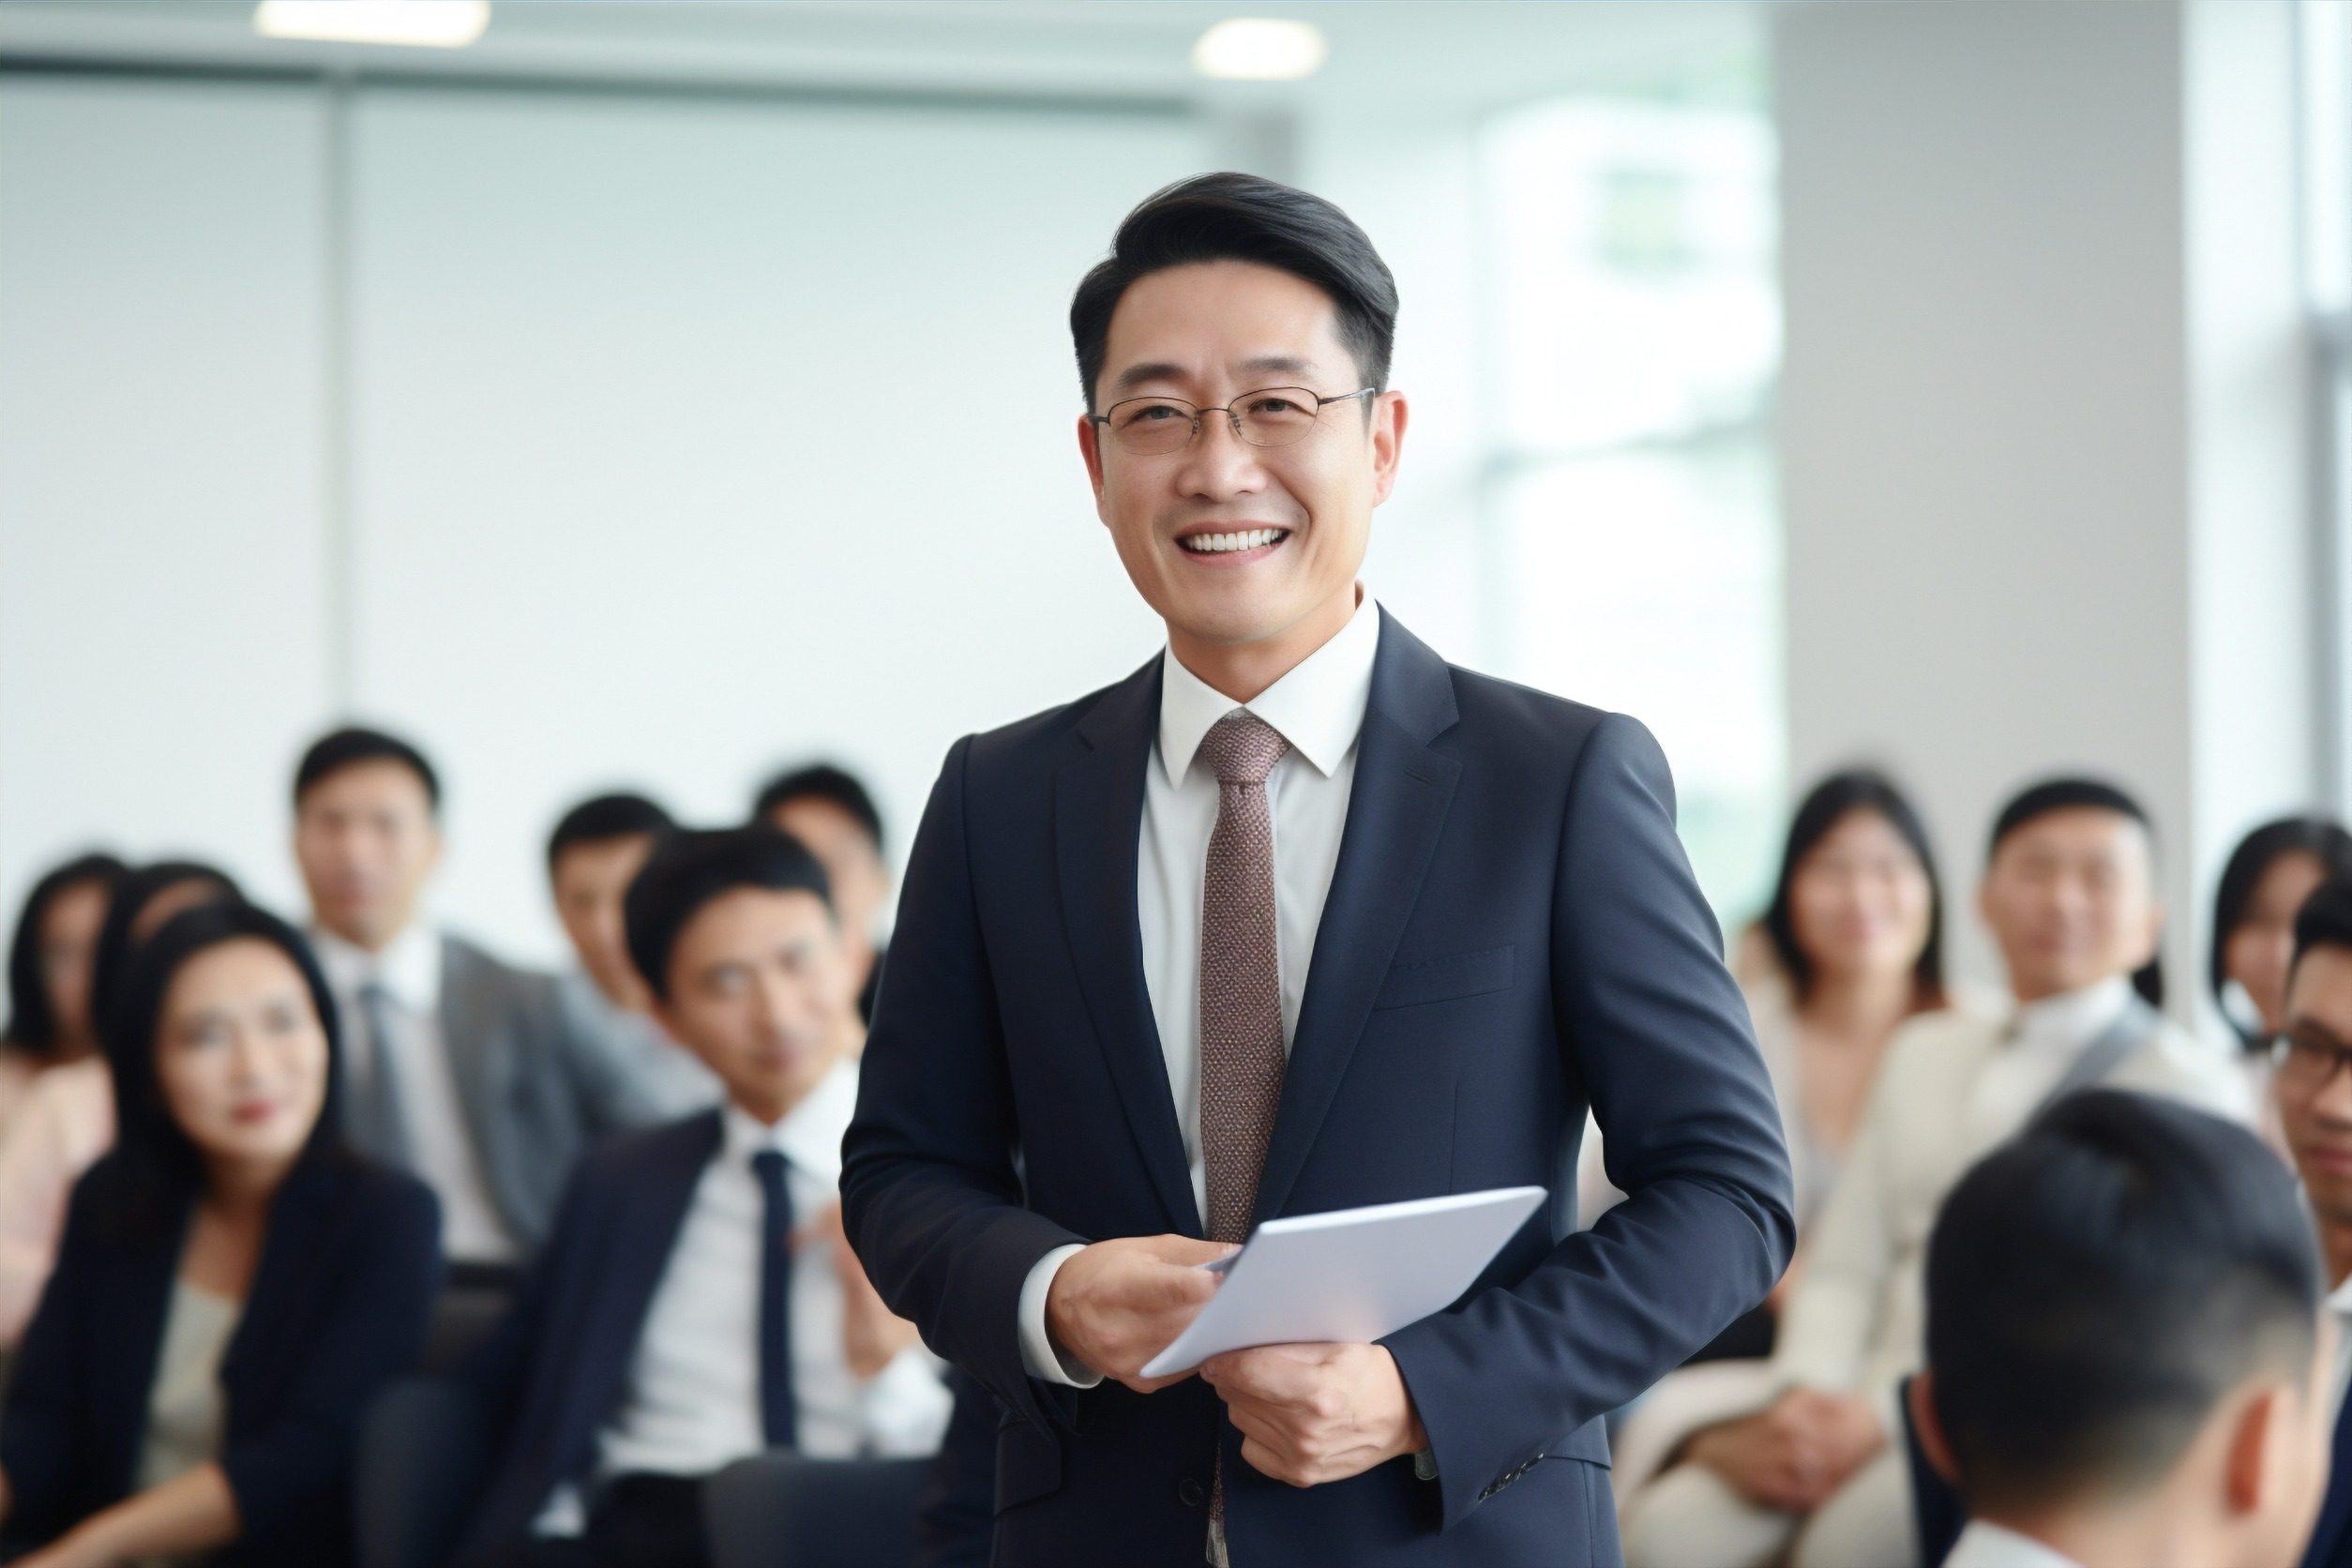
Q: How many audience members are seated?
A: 12